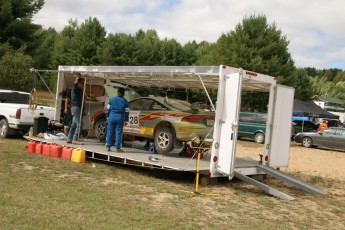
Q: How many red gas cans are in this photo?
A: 5